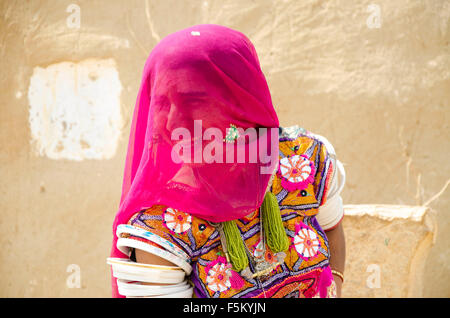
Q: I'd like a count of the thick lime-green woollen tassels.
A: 2